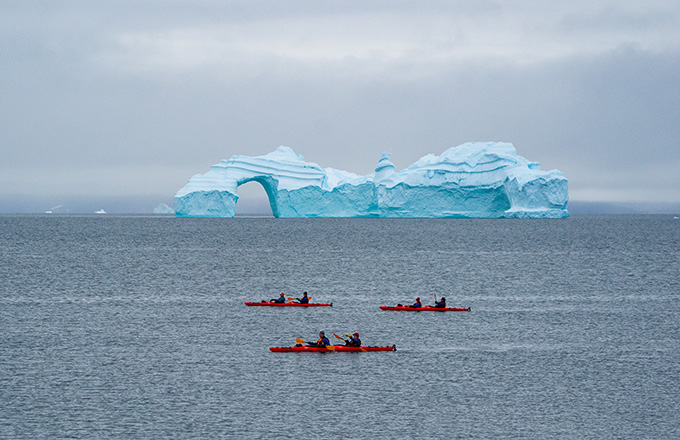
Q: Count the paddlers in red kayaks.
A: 6